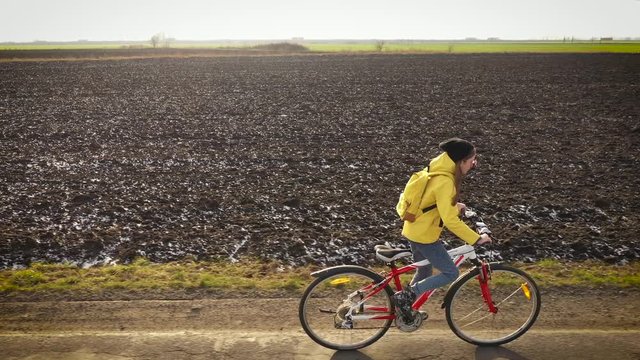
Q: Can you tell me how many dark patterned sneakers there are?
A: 1